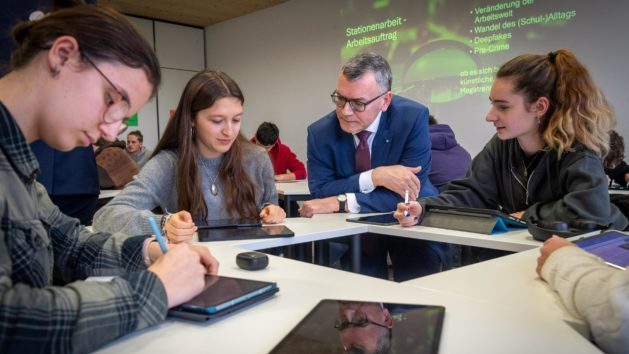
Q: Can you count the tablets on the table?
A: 6